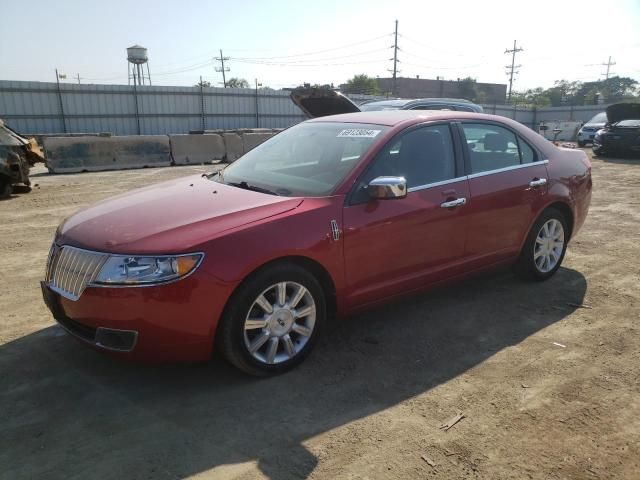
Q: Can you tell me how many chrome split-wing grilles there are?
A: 1